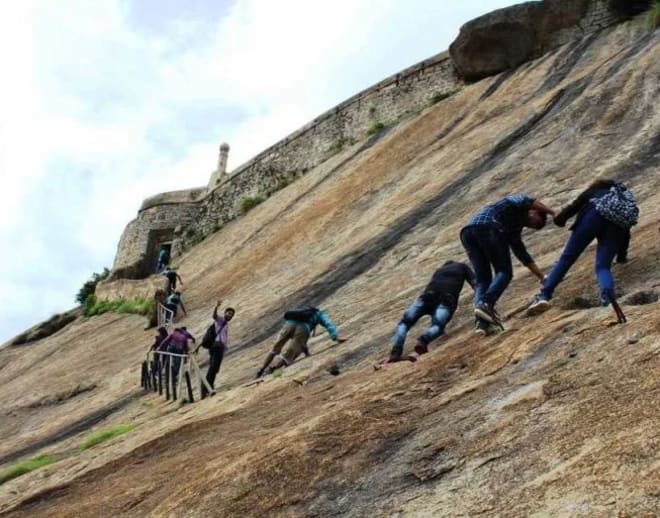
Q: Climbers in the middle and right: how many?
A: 4